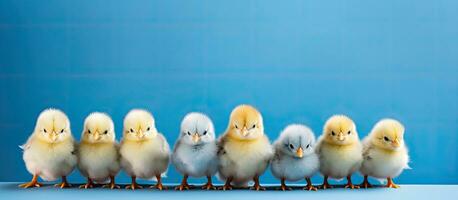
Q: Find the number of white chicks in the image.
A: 2